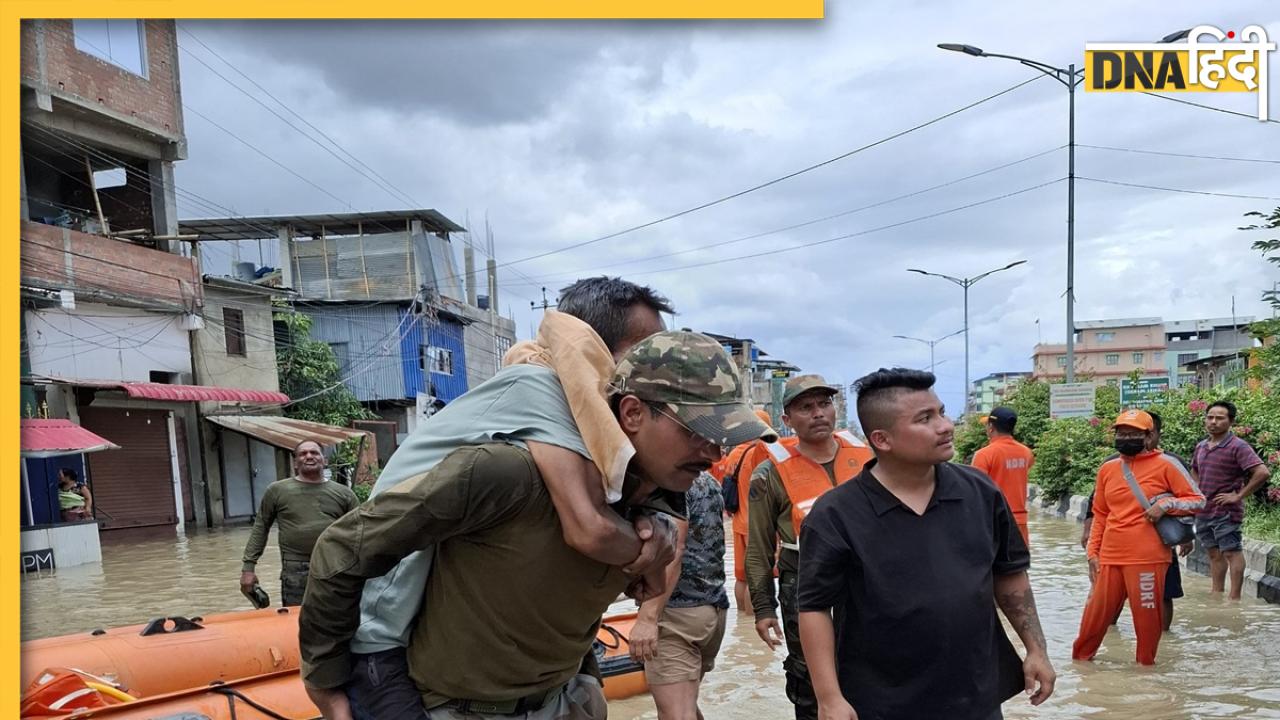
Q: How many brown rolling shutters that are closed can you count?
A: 1